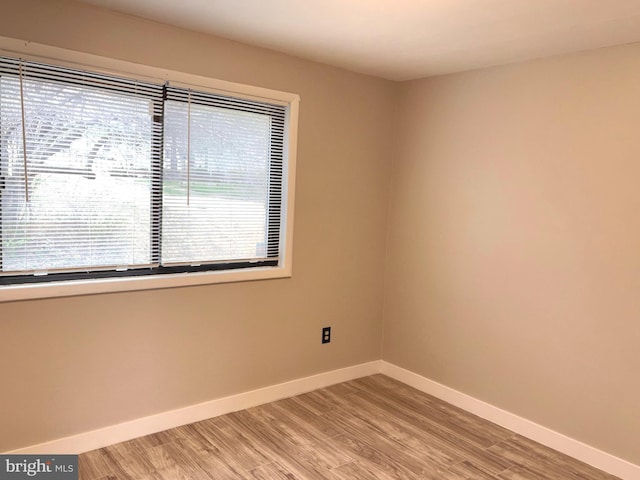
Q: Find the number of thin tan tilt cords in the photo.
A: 2